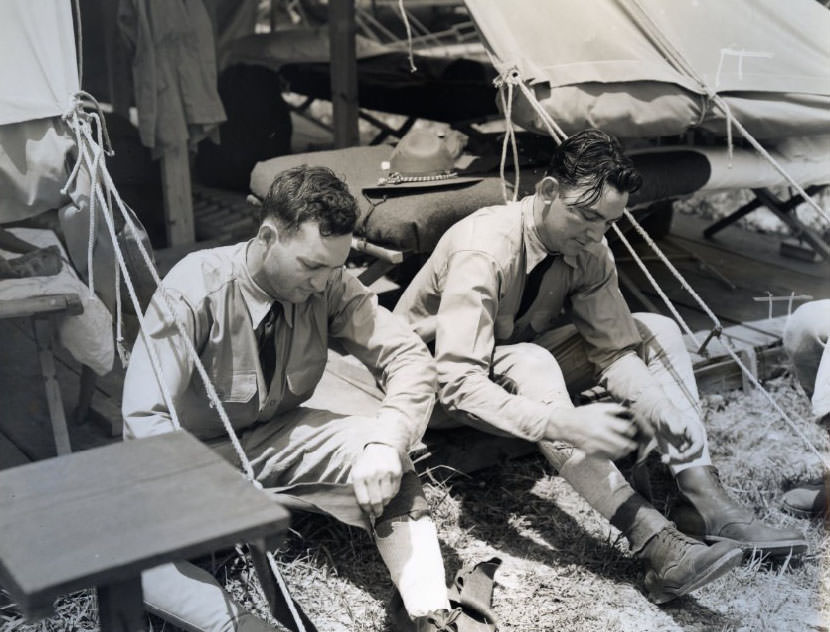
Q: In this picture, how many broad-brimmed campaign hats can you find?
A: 1